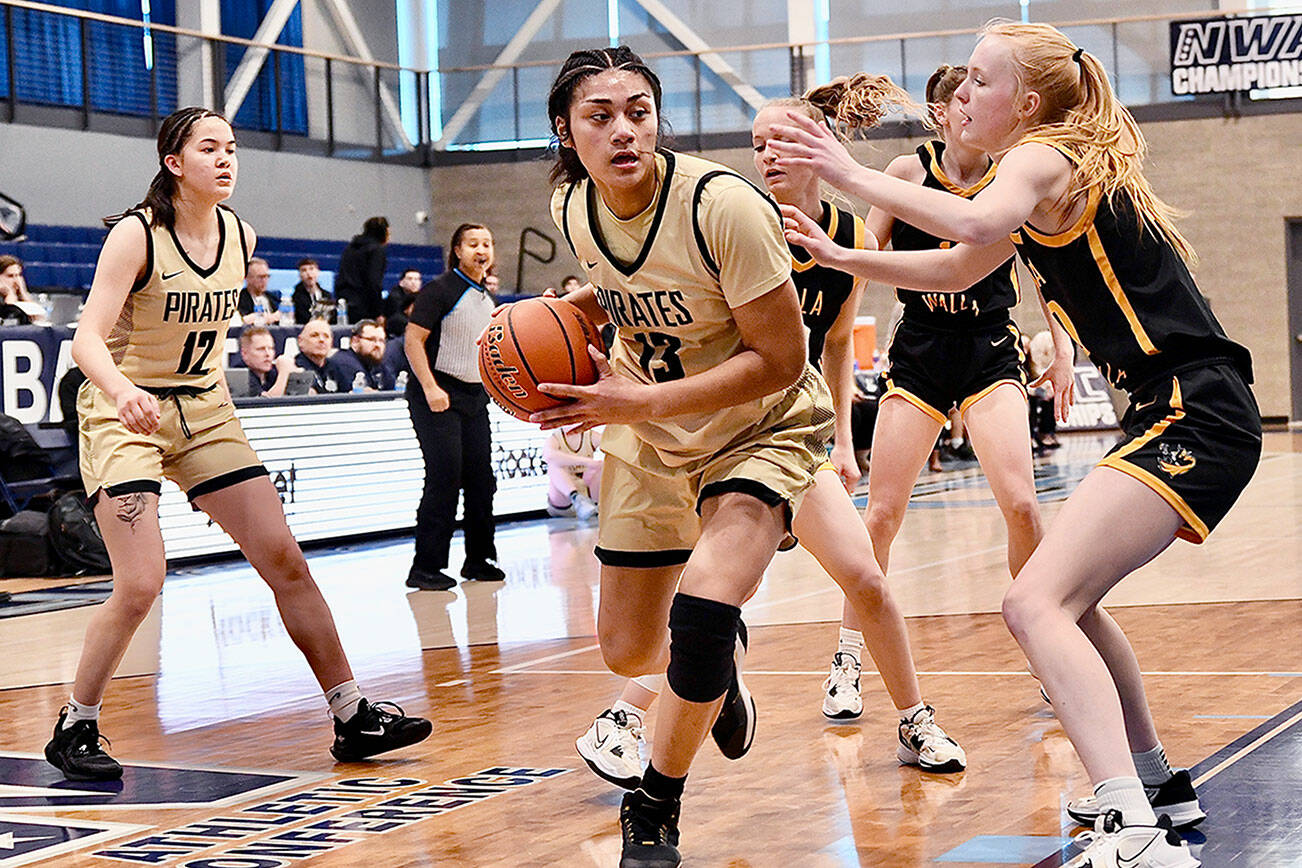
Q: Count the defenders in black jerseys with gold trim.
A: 3